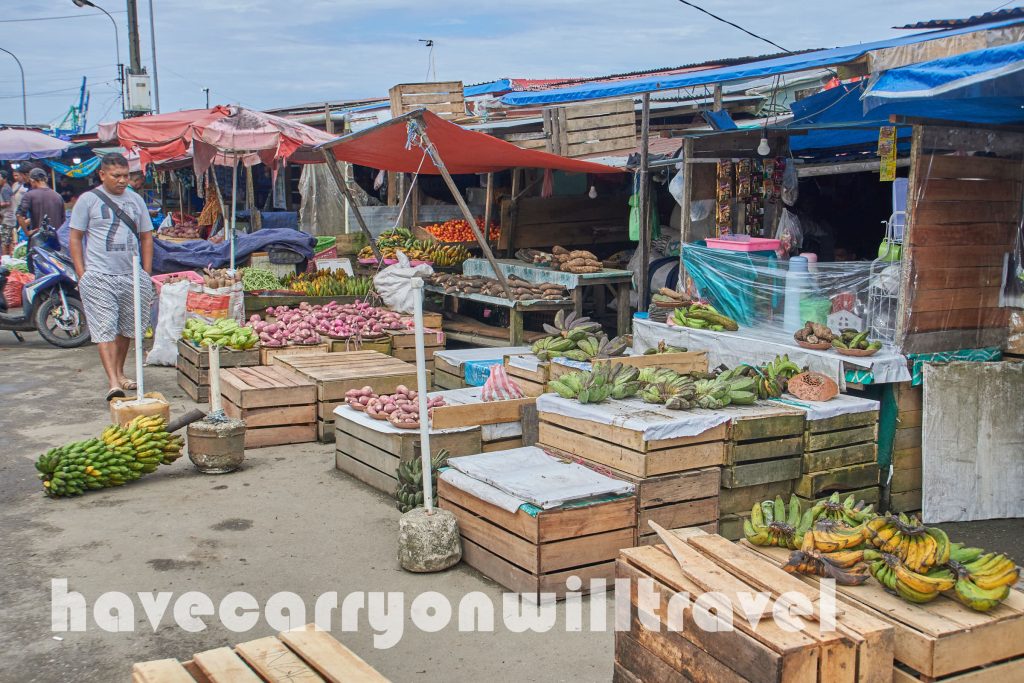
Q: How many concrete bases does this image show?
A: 3